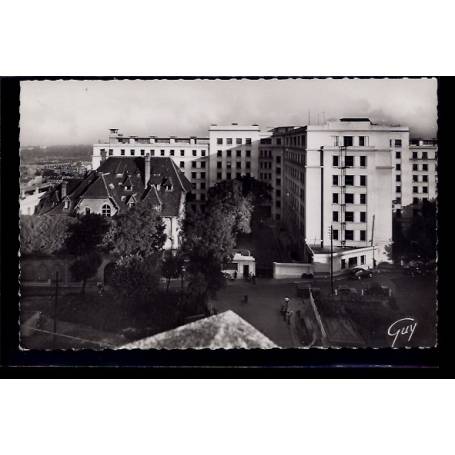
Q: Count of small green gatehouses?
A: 0